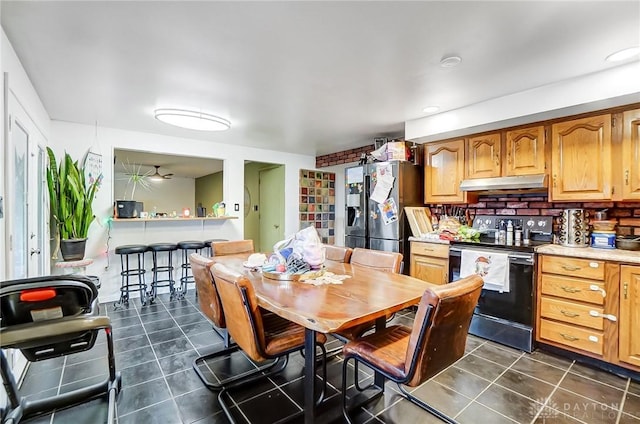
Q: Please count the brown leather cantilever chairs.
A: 6